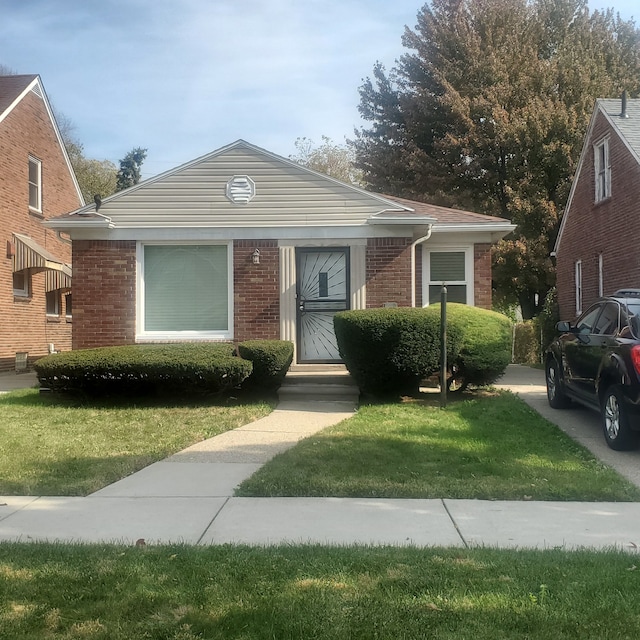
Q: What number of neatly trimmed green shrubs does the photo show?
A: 4